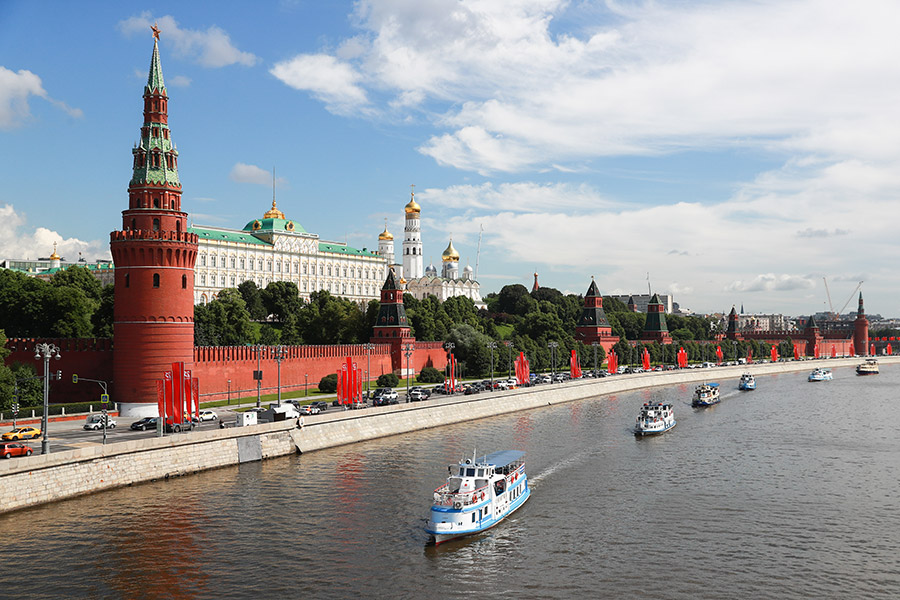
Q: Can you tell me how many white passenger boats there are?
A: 6